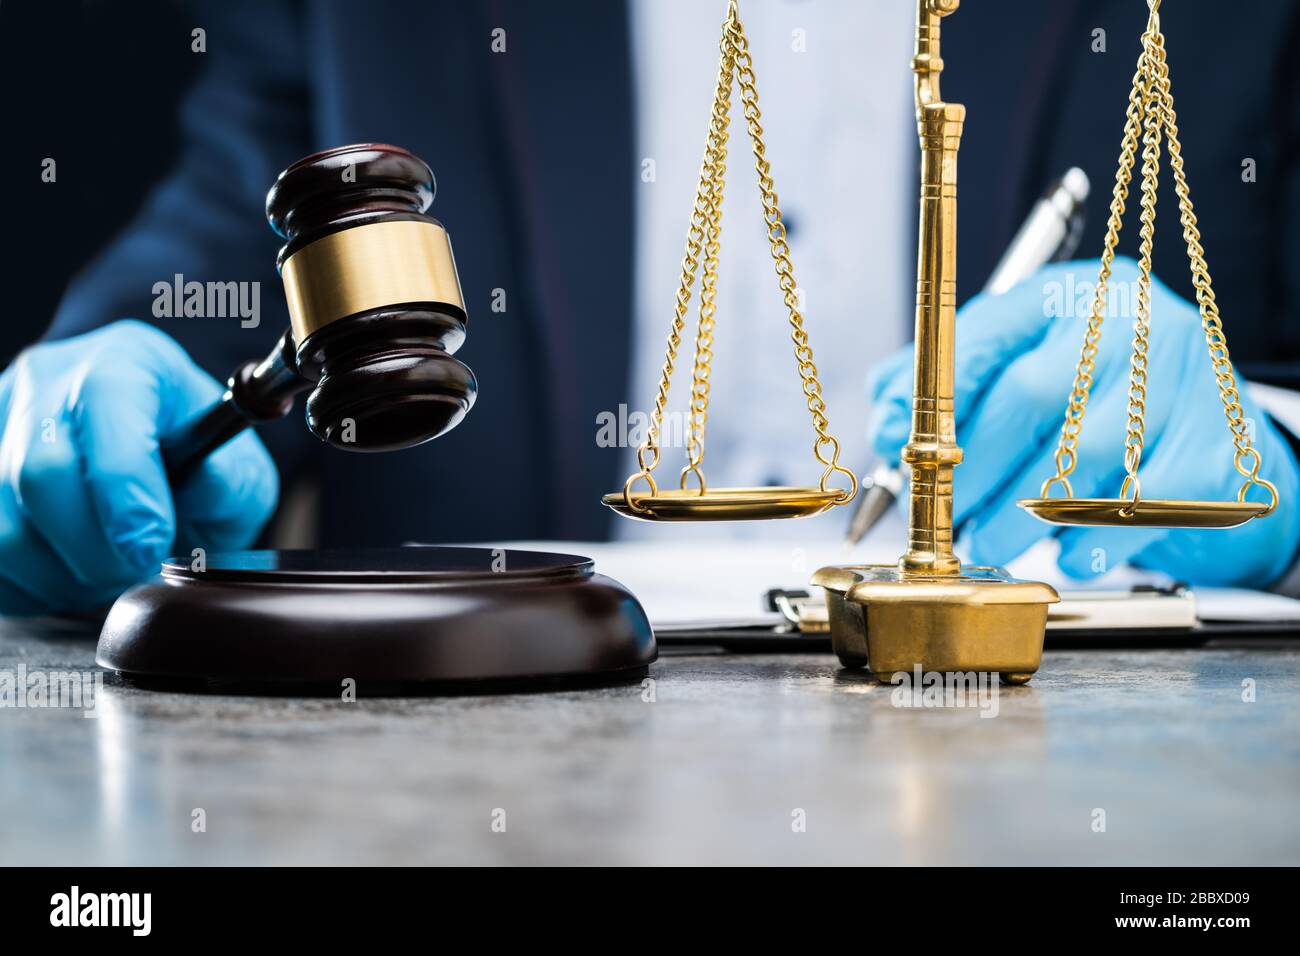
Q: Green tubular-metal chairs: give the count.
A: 0